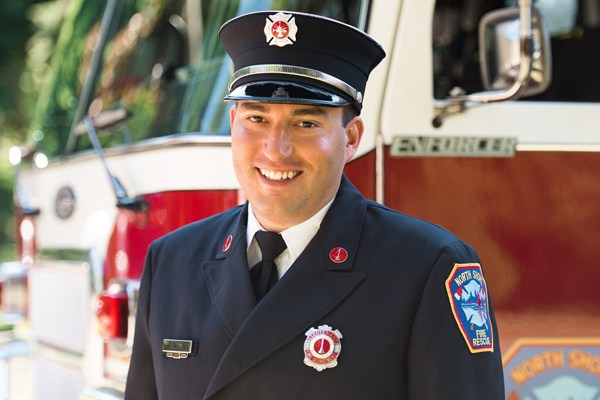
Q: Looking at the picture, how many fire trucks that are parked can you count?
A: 1